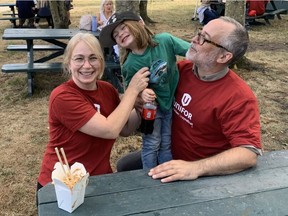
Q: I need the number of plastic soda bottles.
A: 1